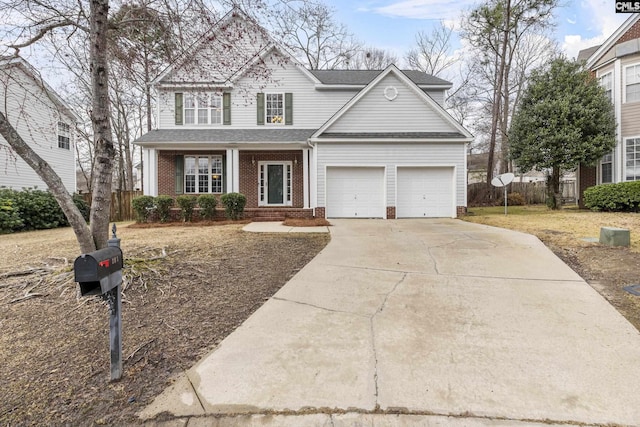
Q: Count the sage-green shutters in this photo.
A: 6